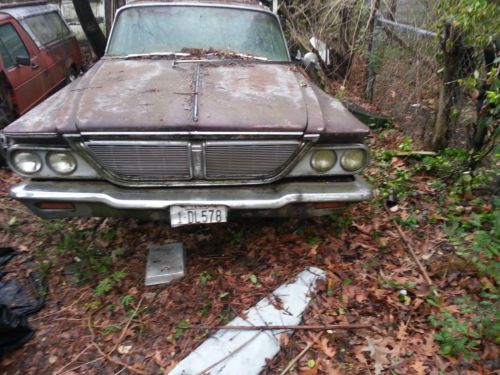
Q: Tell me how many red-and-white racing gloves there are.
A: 0